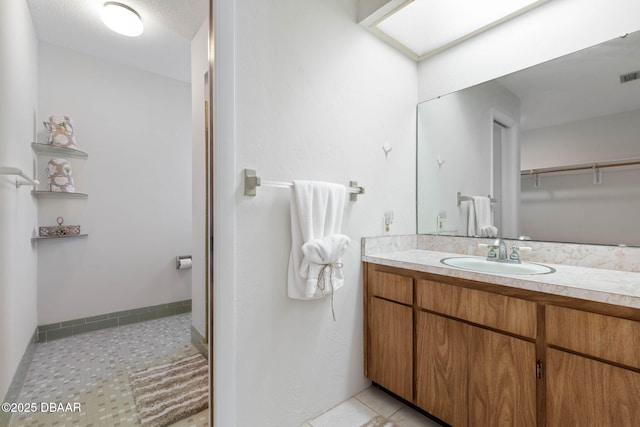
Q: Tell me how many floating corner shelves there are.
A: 3